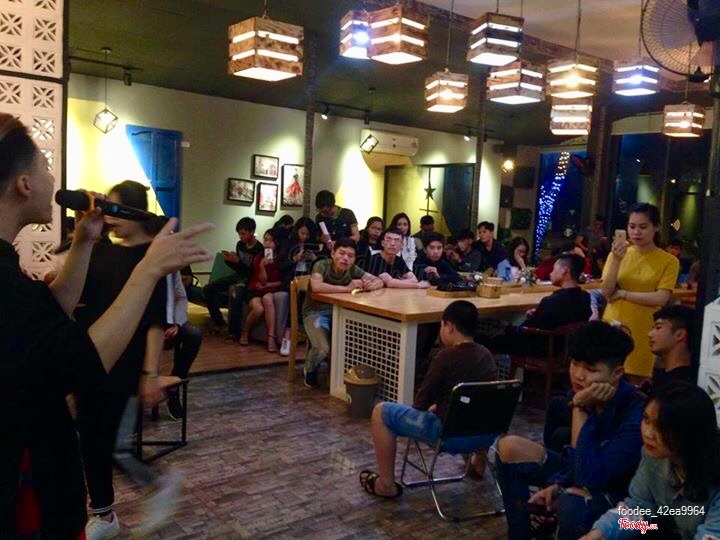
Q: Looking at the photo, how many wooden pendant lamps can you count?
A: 10